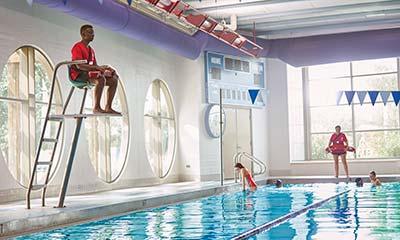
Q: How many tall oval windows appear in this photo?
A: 3